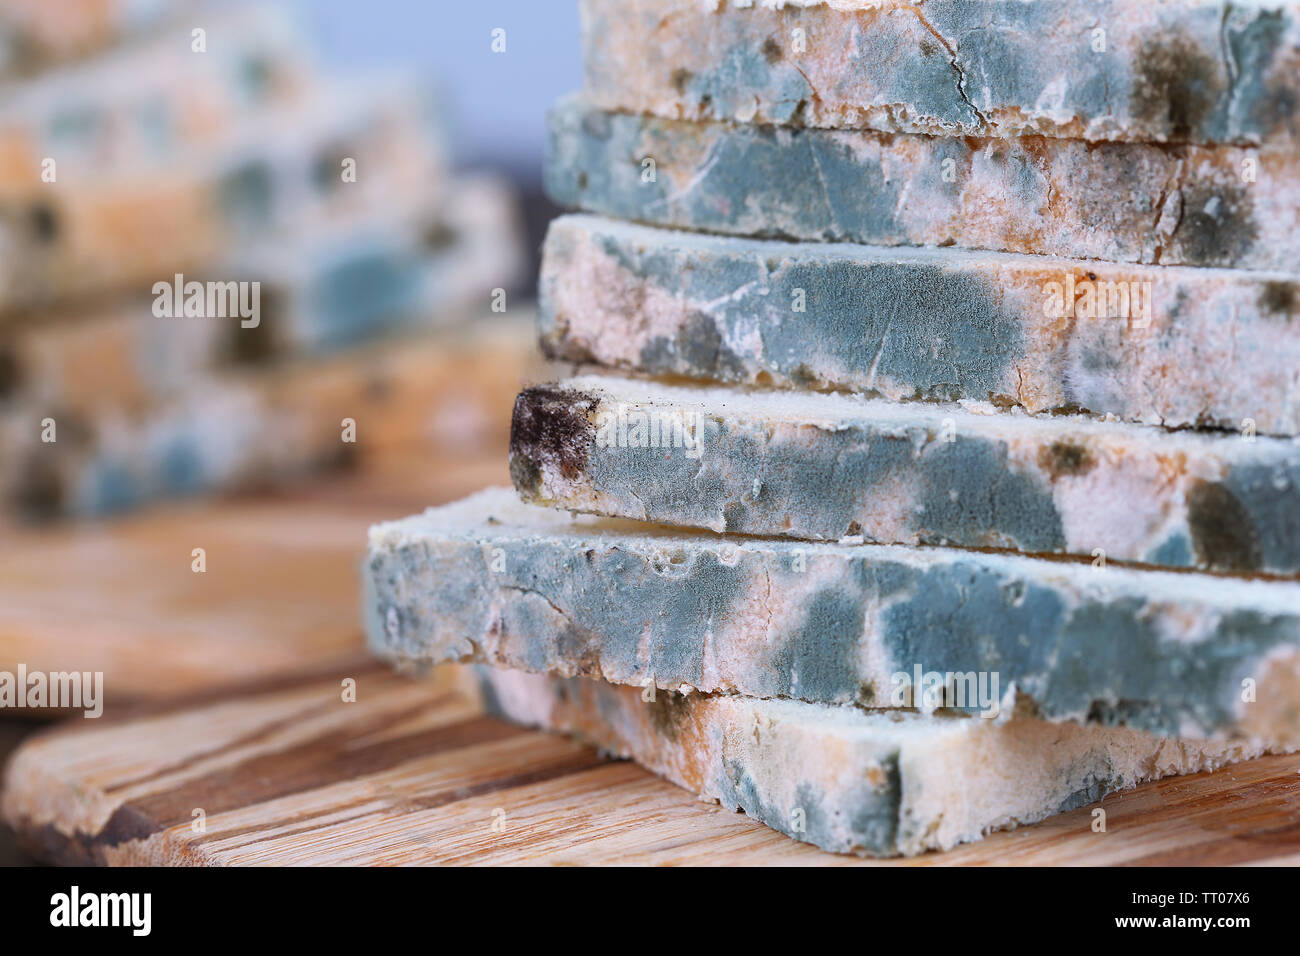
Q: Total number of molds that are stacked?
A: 6